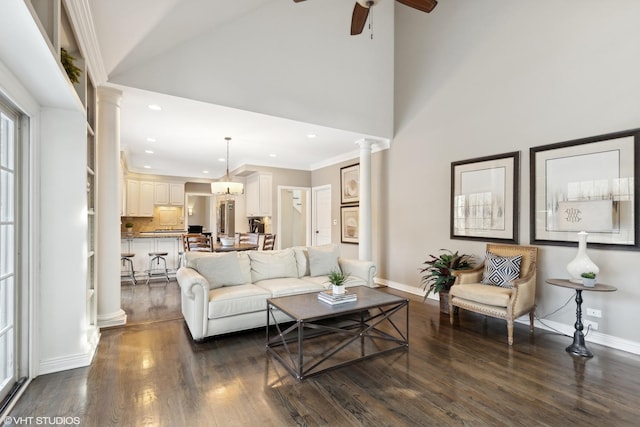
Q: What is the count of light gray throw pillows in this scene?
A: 2